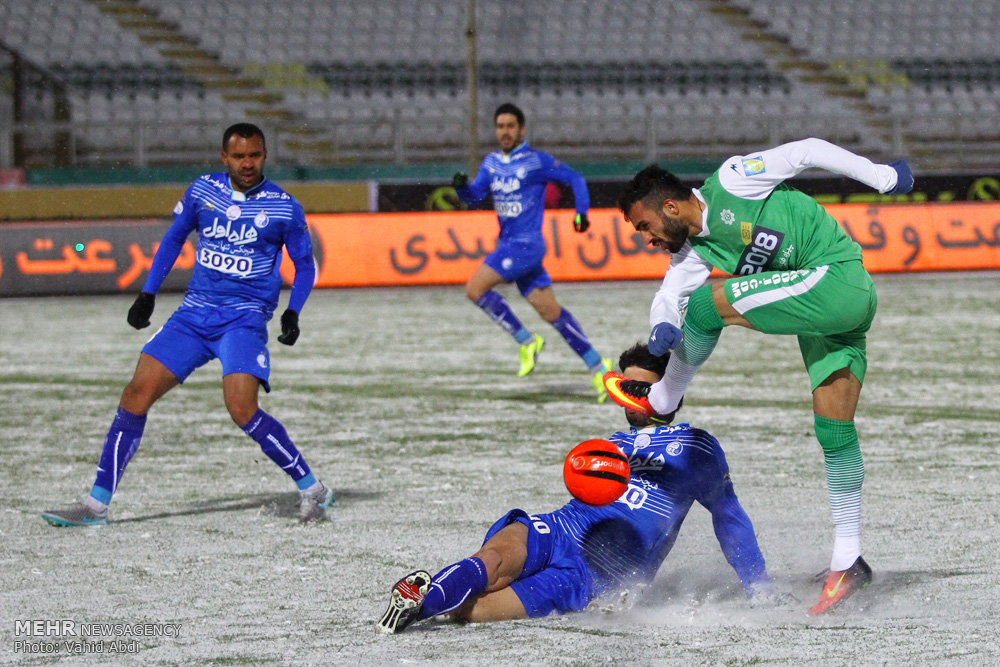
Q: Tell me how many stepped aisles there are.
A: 2